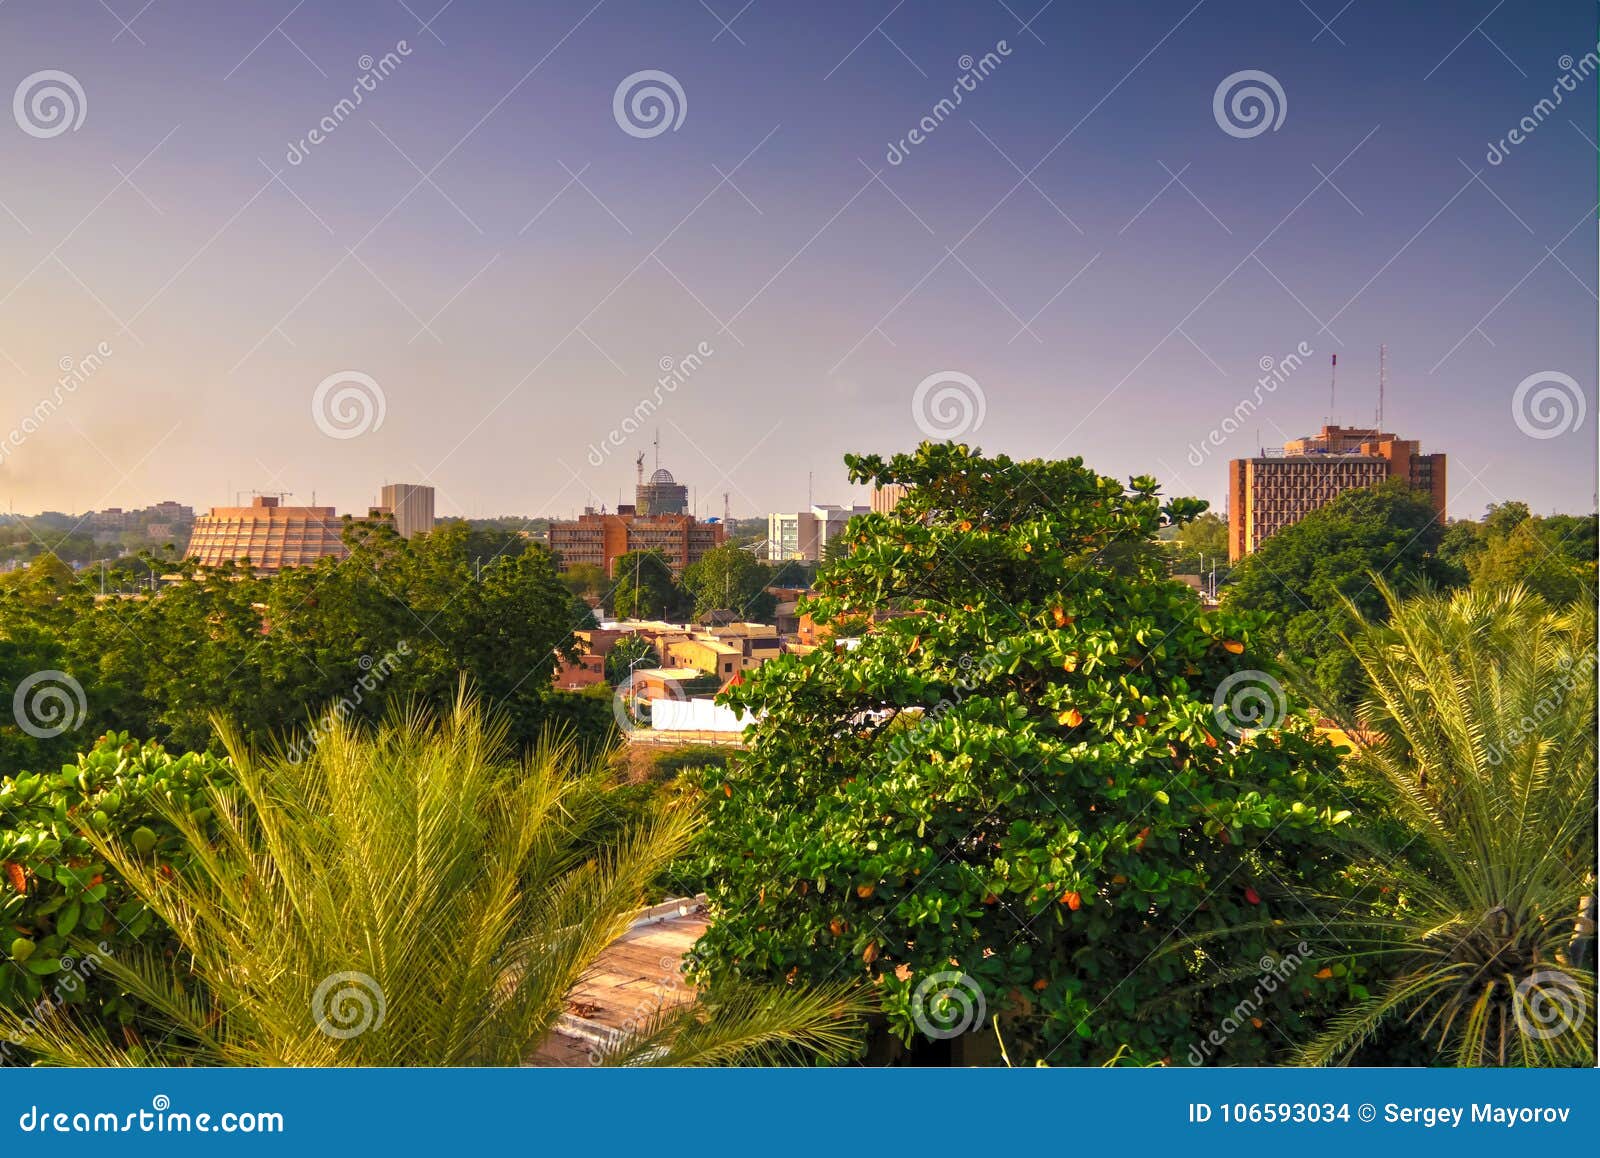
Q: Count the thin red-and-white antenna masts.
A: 2